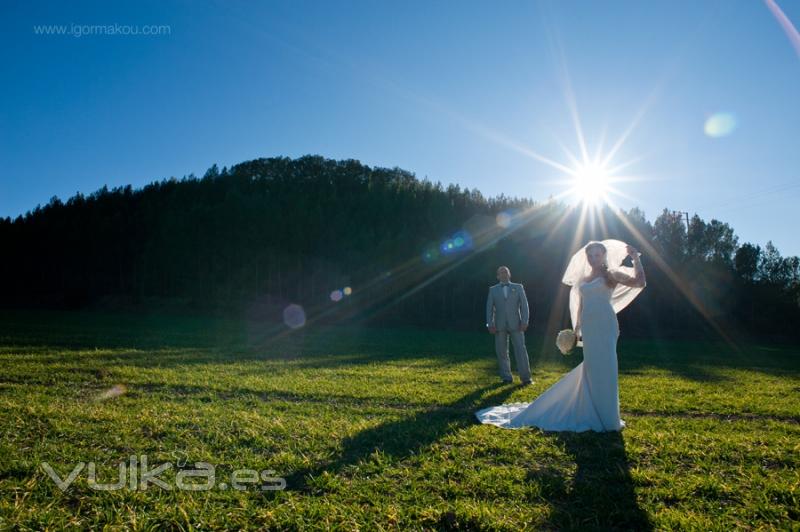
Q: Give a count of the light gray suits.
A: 1